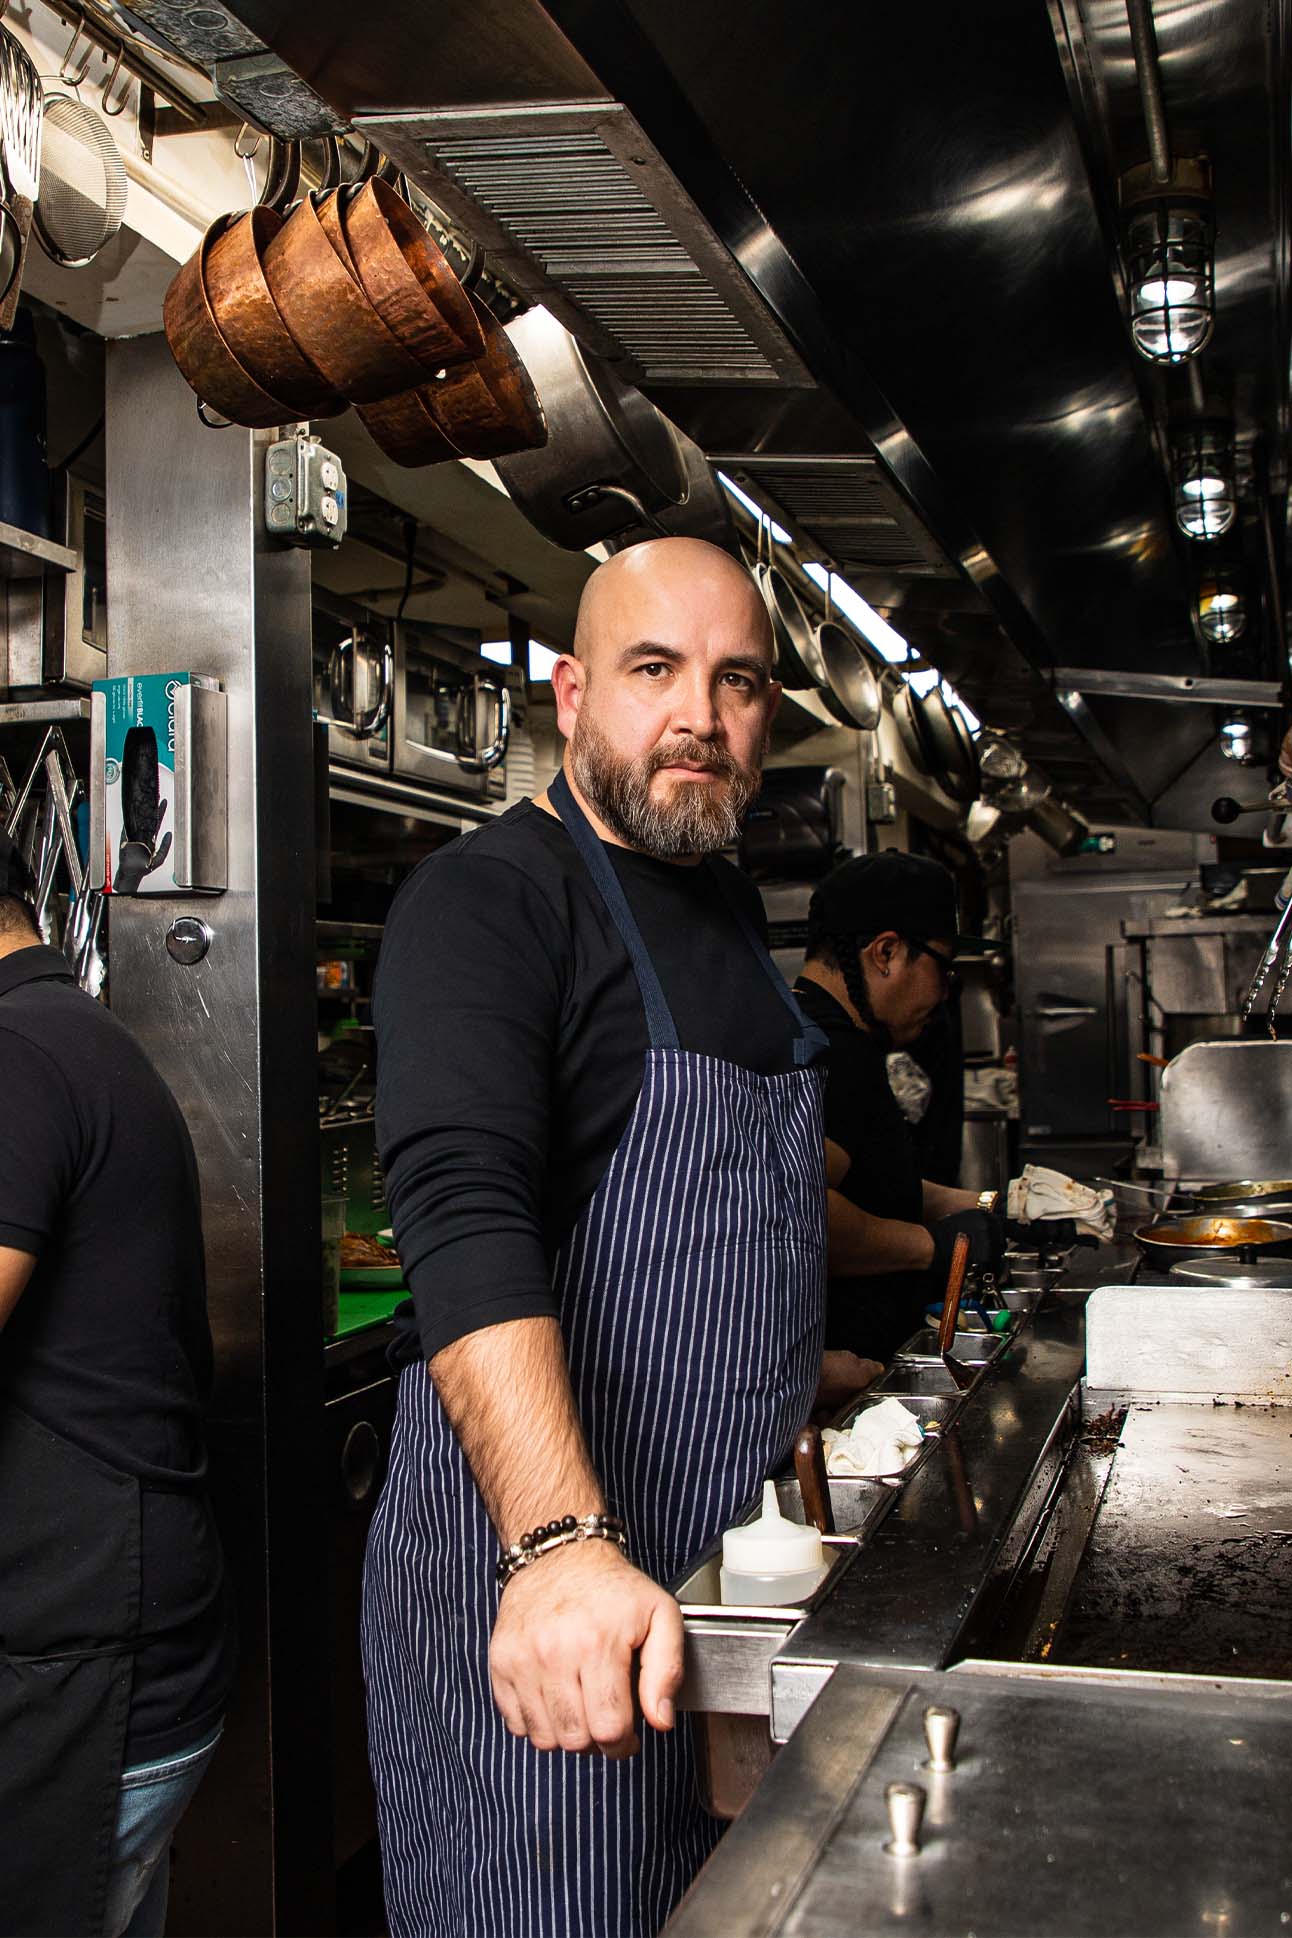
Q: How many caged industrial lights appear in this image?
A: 4